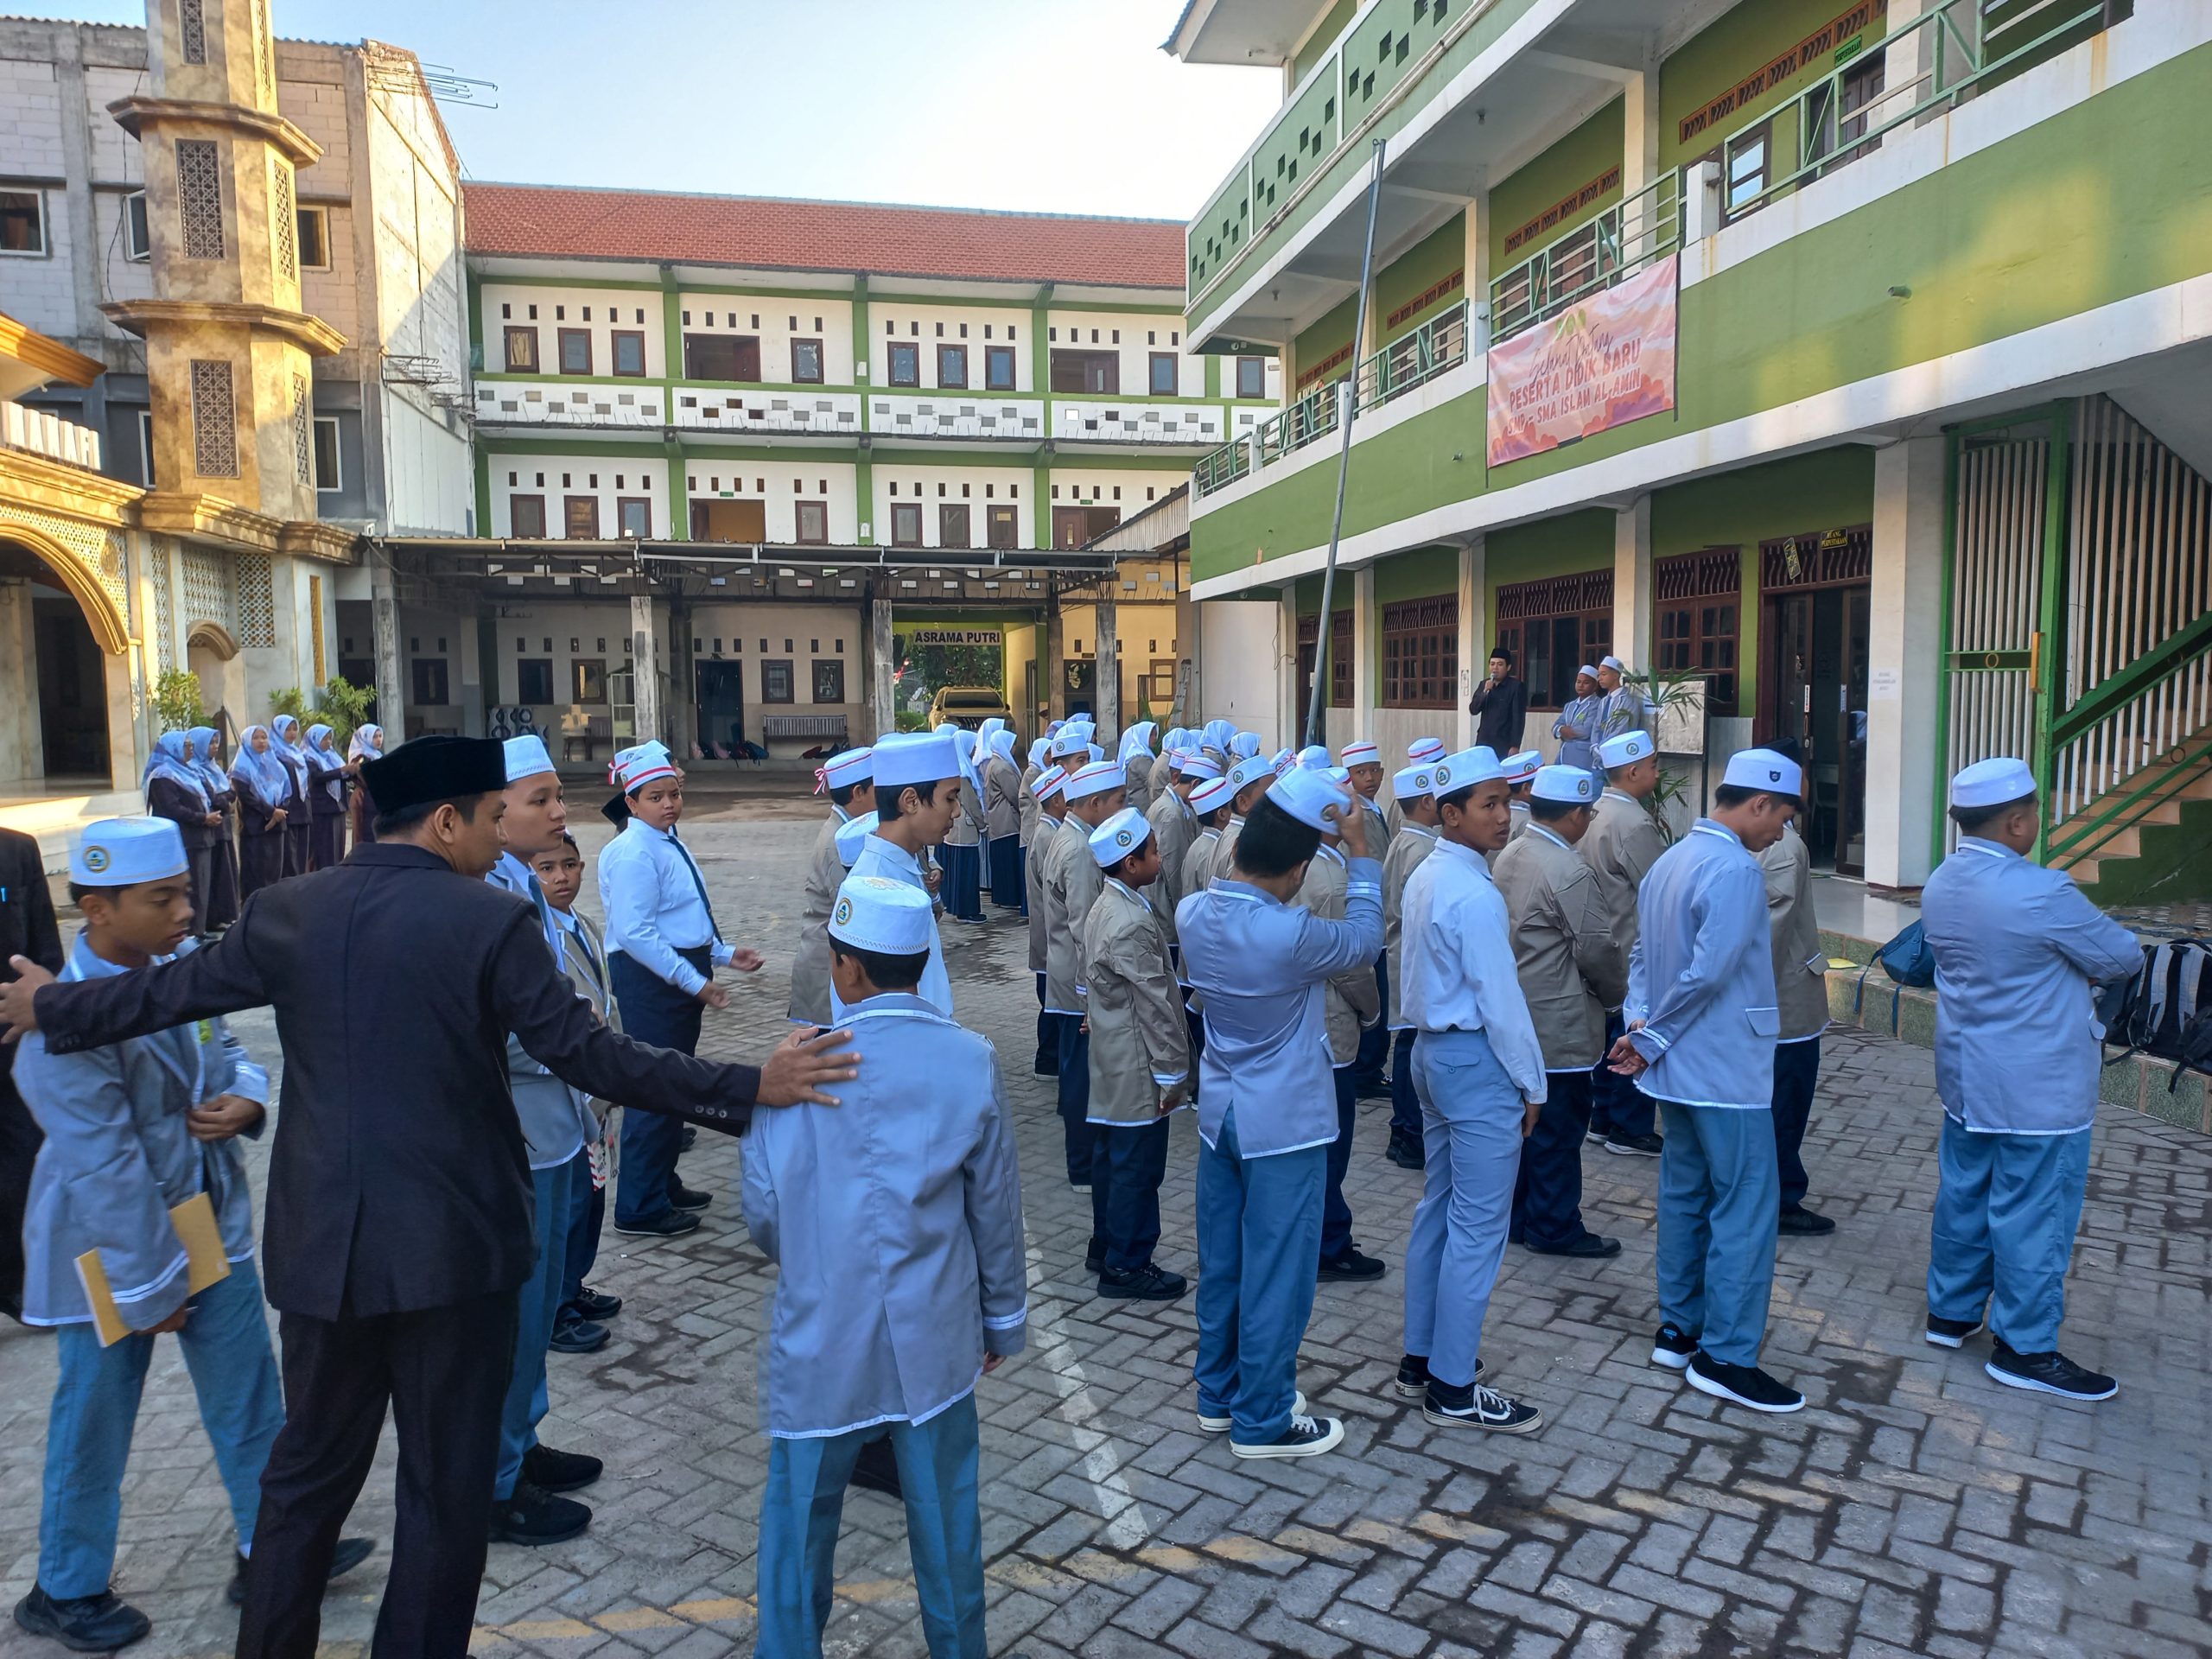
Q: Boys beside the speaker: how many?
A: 2